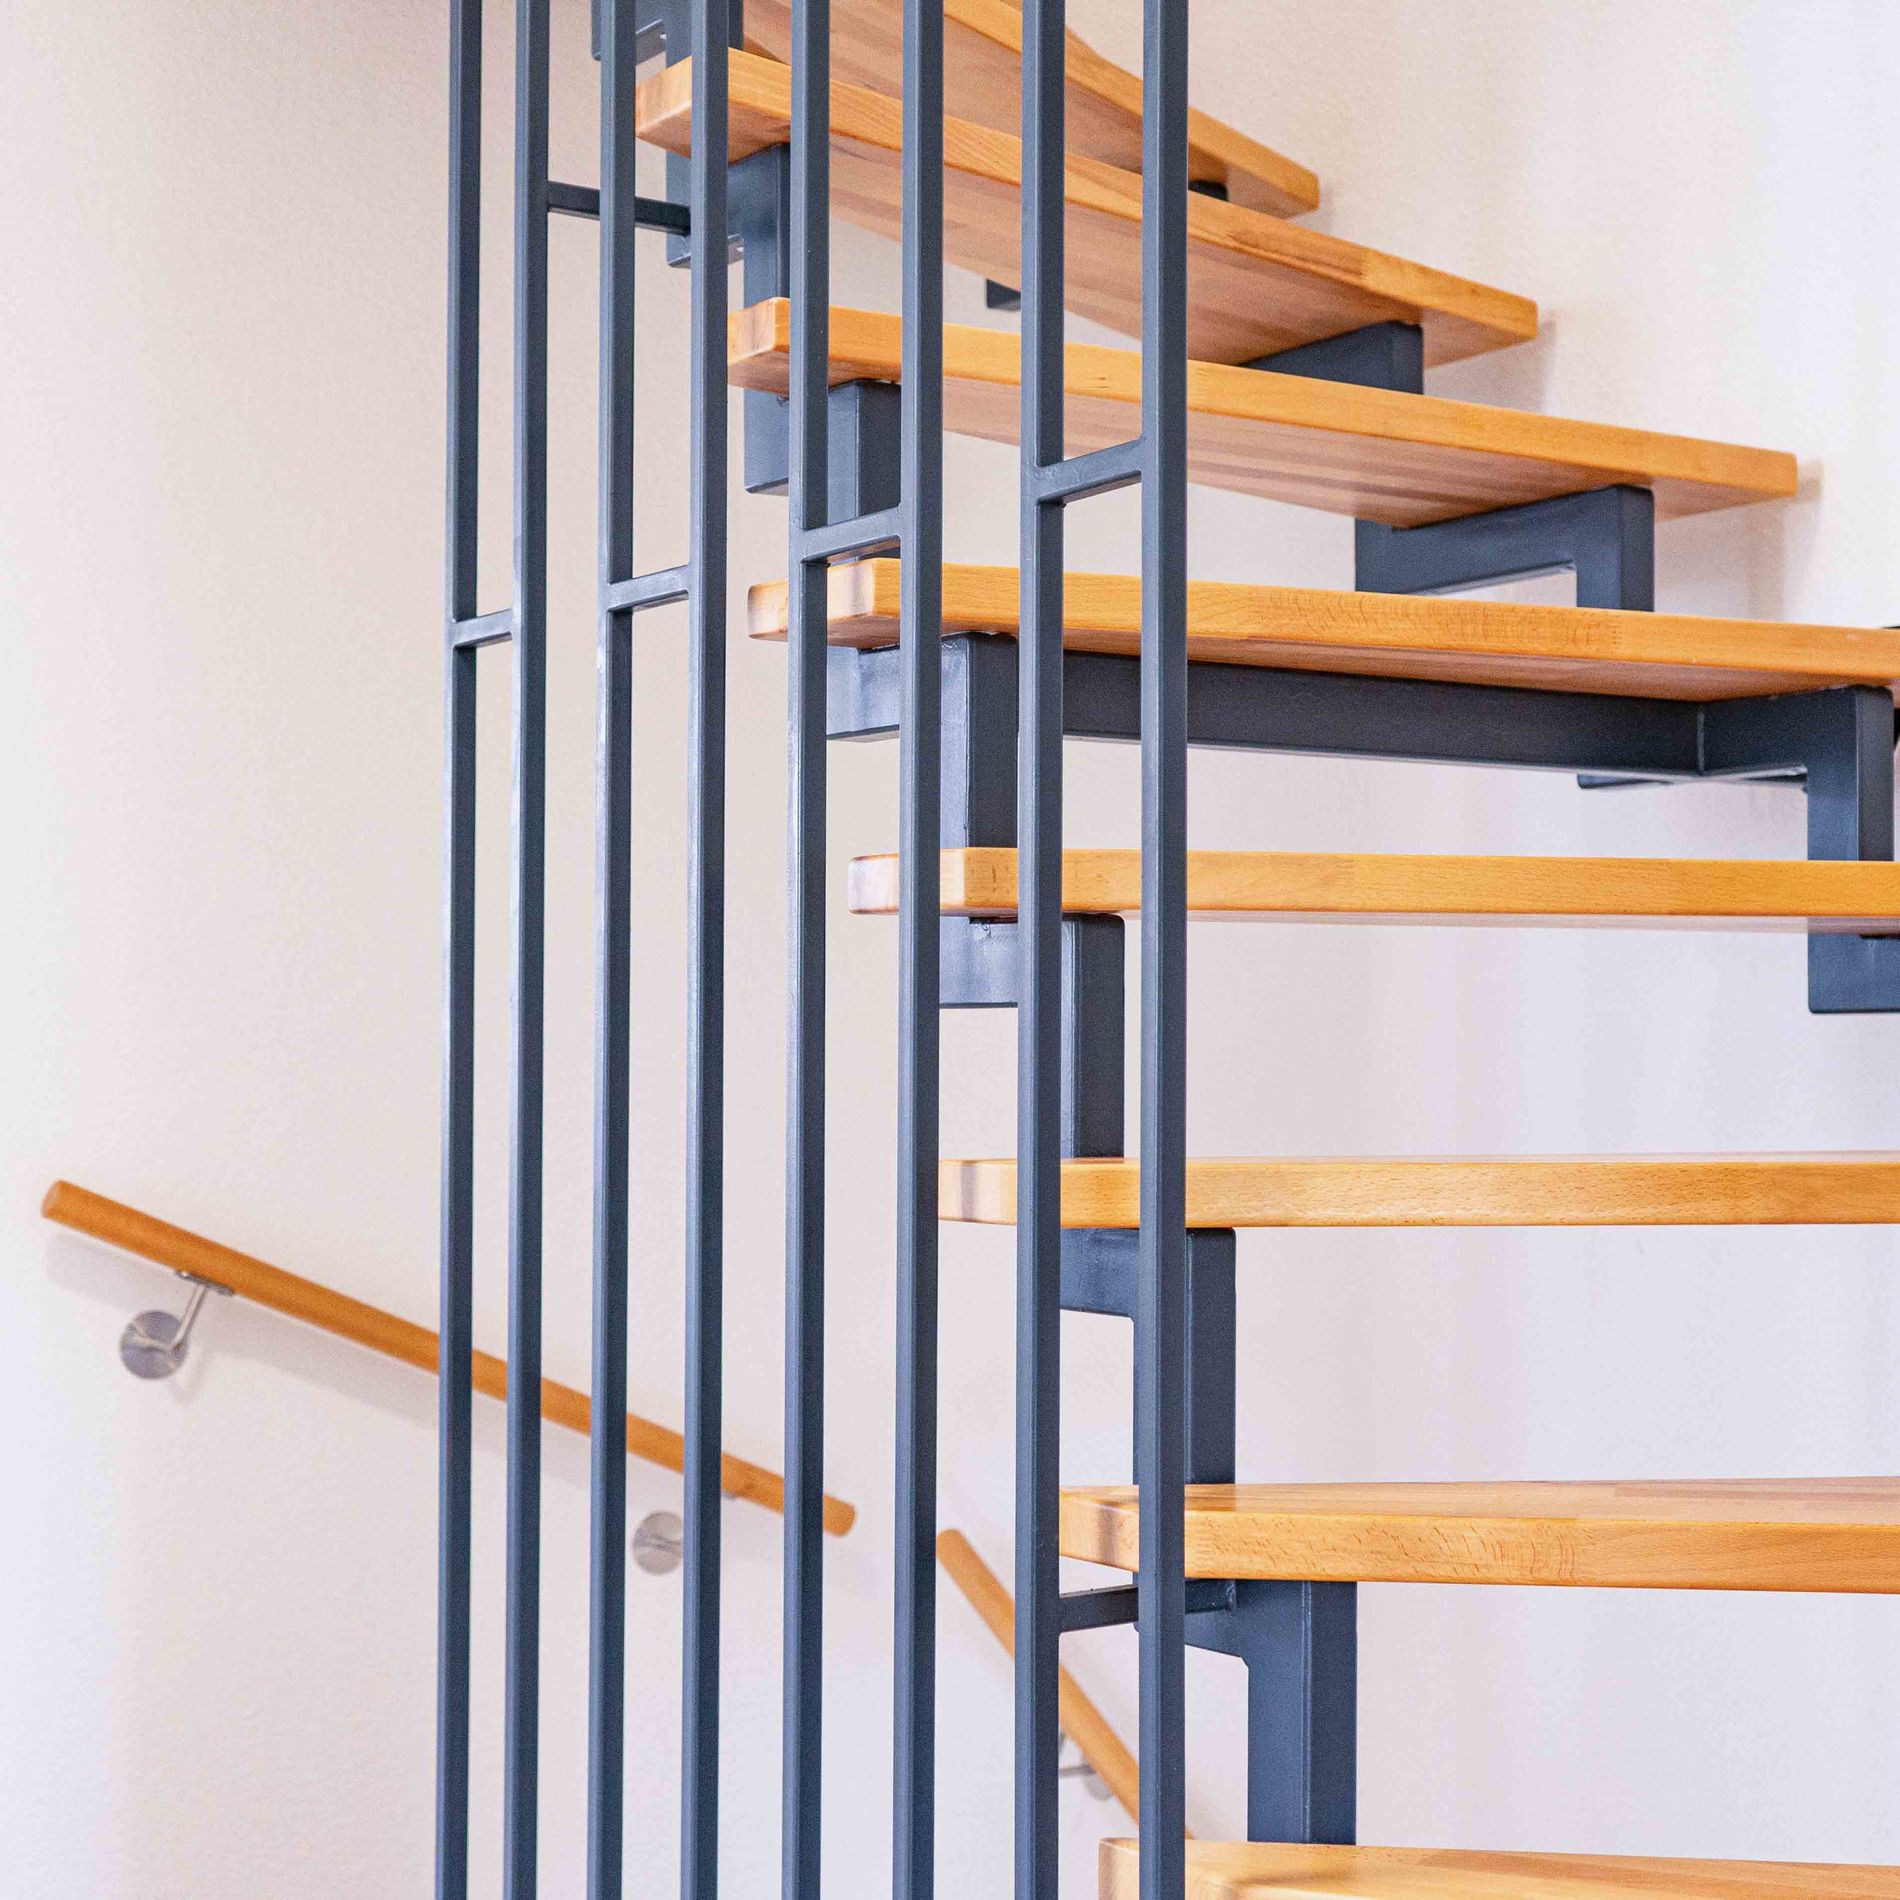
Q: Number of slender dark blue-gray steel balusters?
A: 8